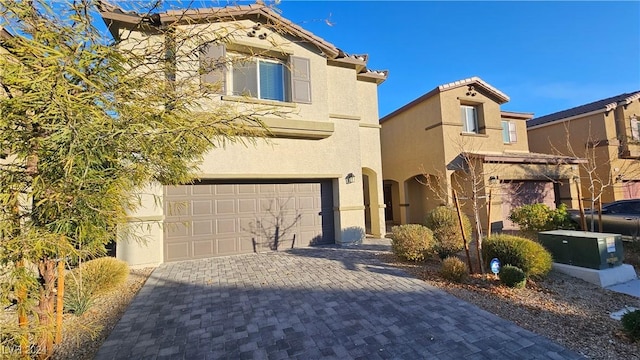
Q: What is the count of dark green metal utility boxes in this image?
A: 1